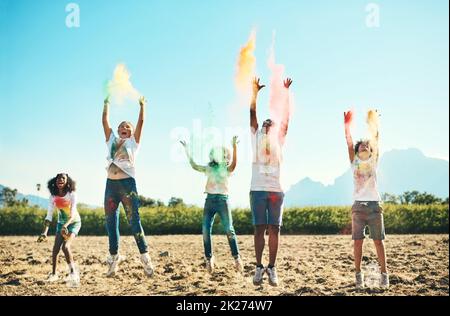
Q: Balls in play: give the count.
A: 0